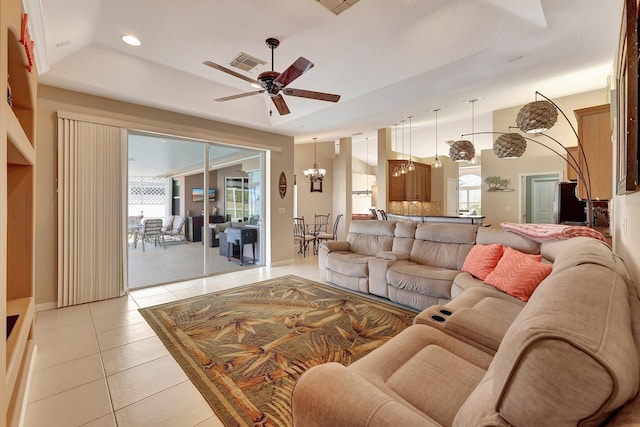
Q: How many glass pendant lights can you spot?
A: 5